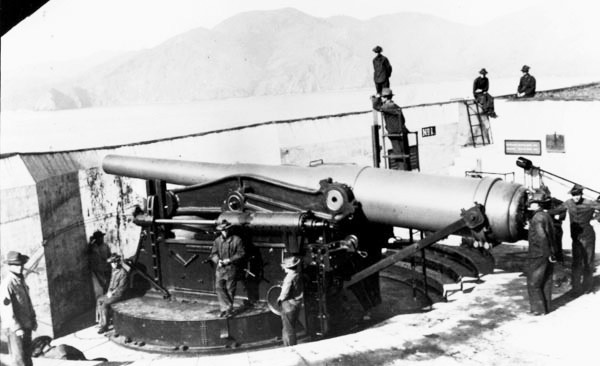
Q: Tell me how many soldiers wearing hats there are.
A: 11